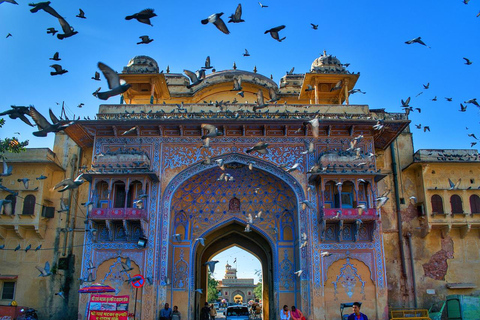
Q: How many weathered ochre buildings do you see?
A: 2